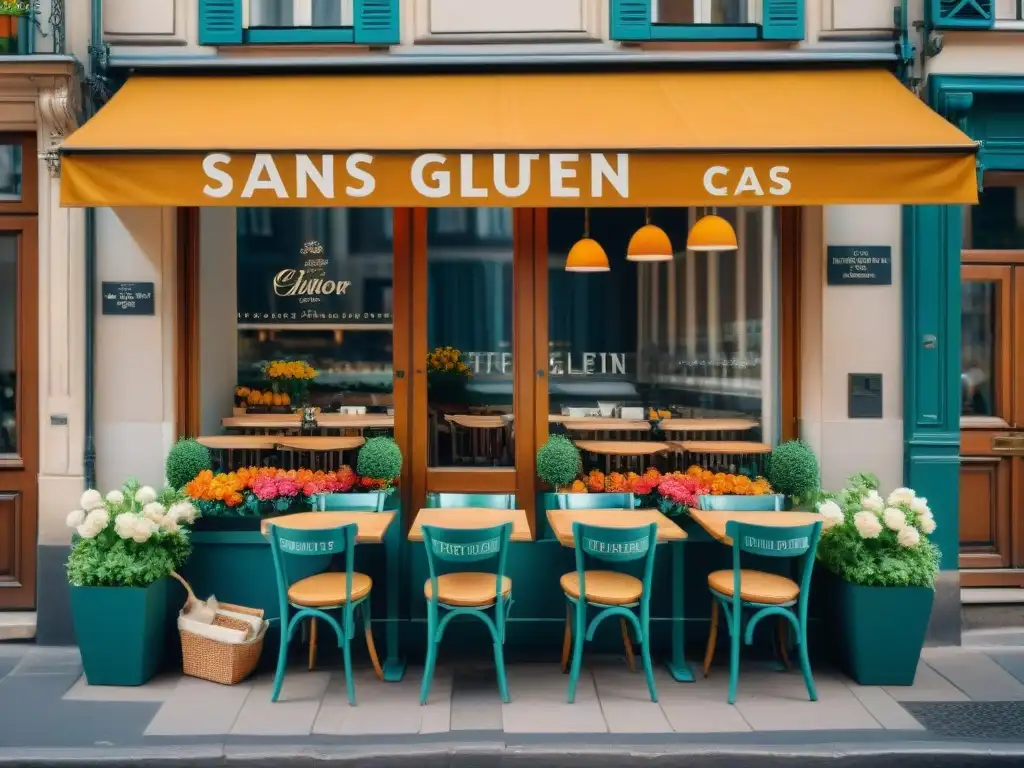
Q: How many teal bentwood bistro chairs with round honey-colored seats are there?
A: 4